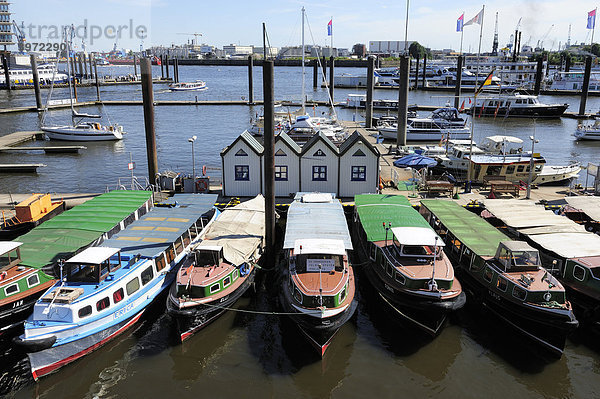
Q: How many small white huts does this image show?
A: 4